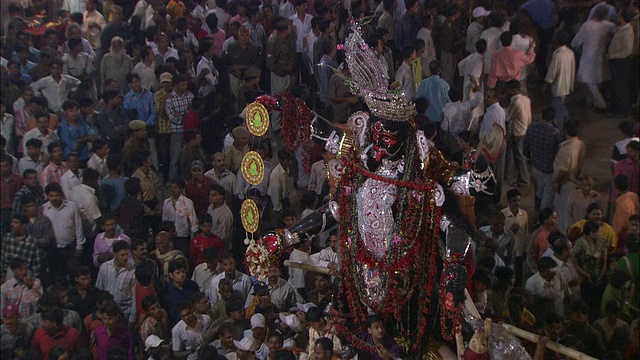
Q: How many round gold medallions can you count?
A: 3